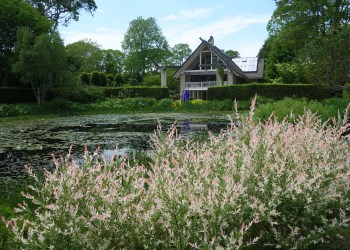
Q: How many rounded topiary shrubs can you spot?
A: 5